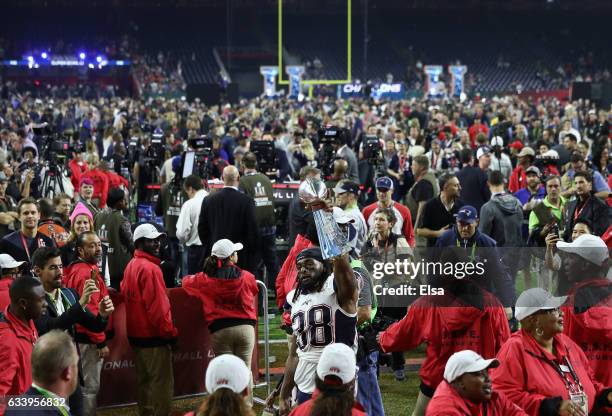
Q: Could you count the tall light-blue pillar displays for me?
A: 4